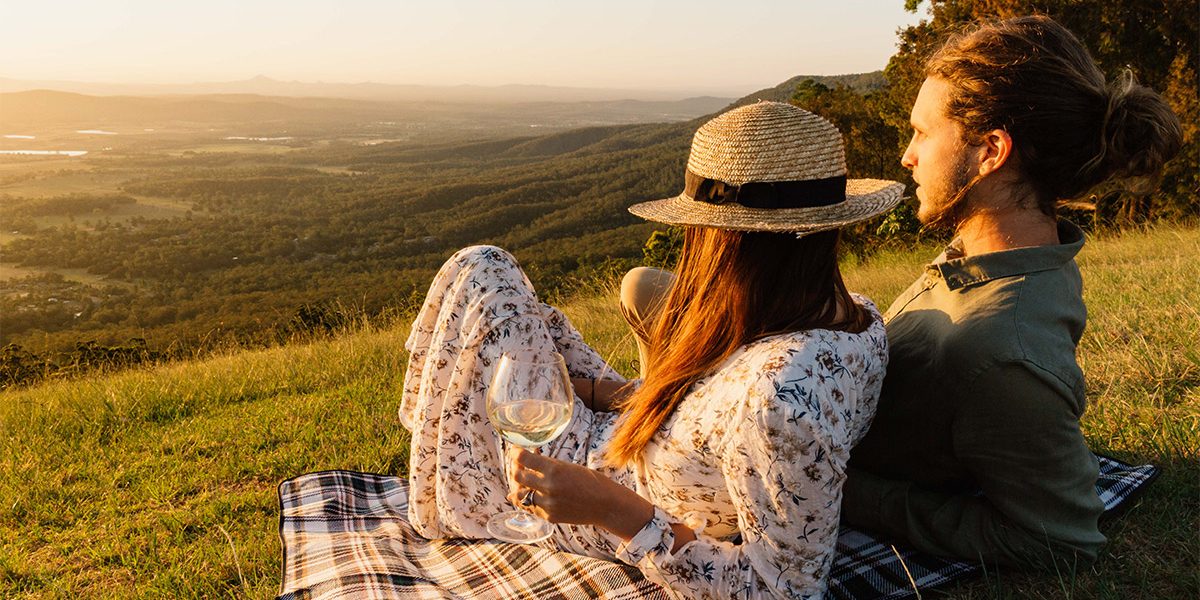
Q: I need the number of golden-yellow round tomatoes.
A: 0